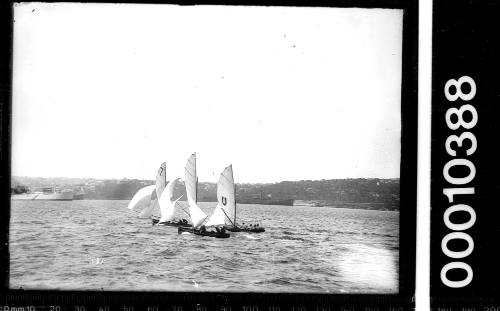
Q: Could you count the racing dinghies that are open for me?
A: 3